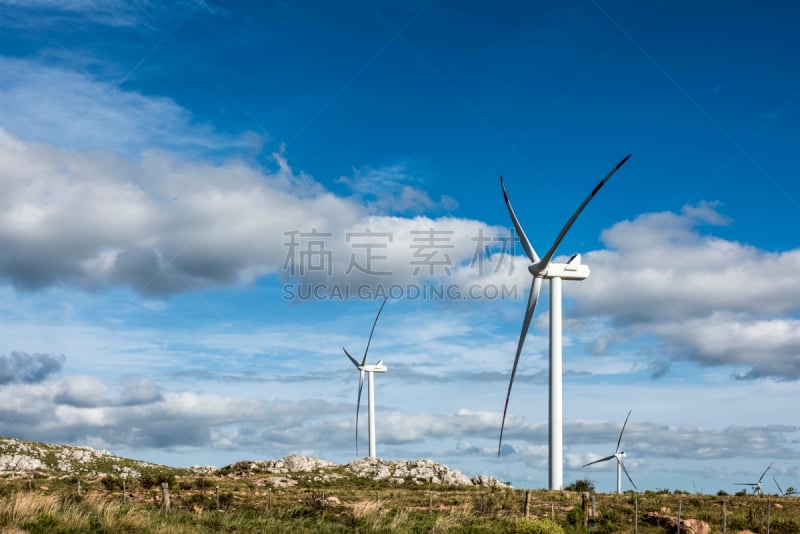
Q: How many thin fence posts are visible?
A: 14